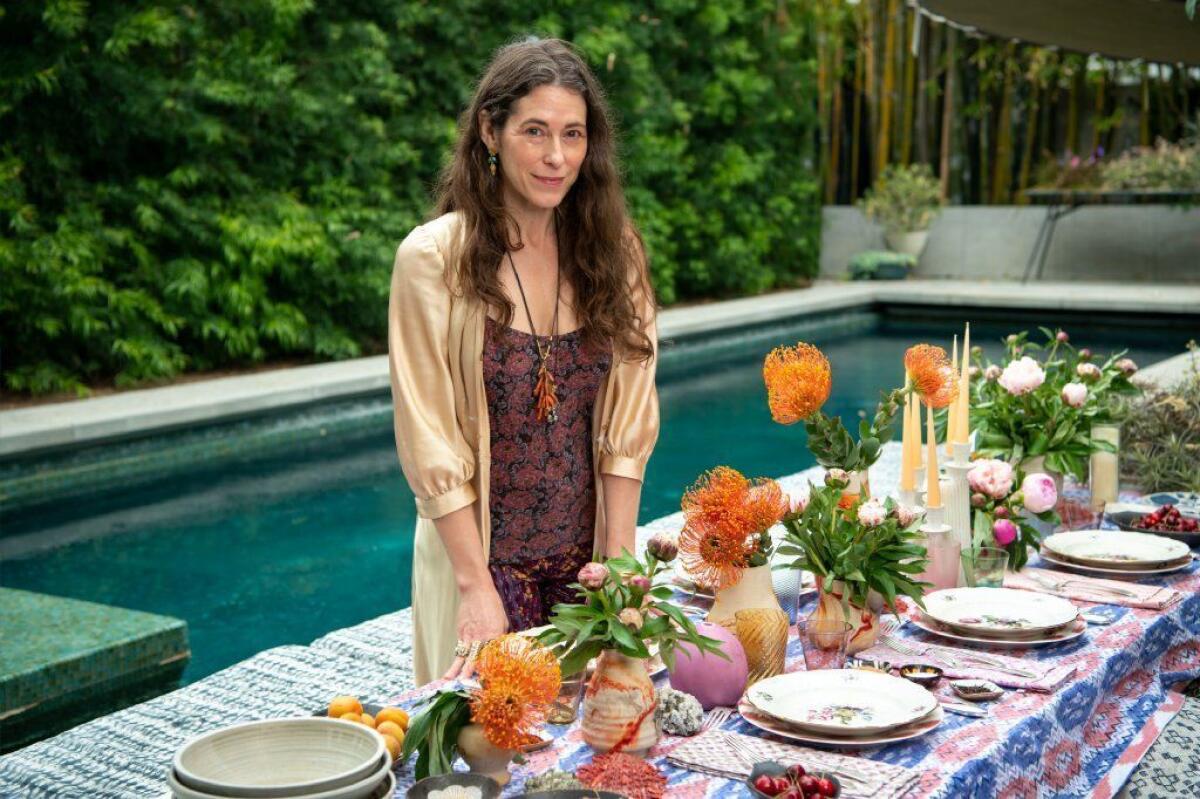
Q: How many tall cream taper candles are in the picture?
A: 5